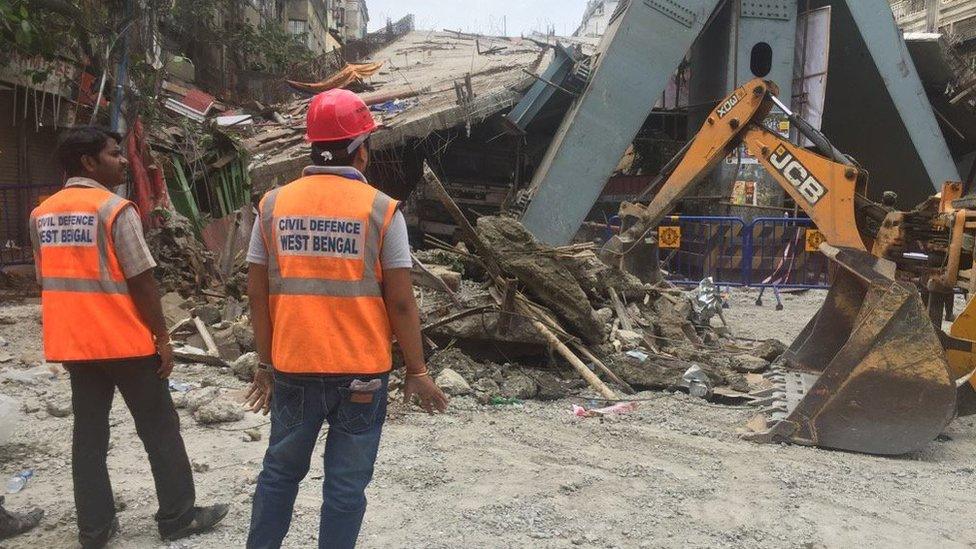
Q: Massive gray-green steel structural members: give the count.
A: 3